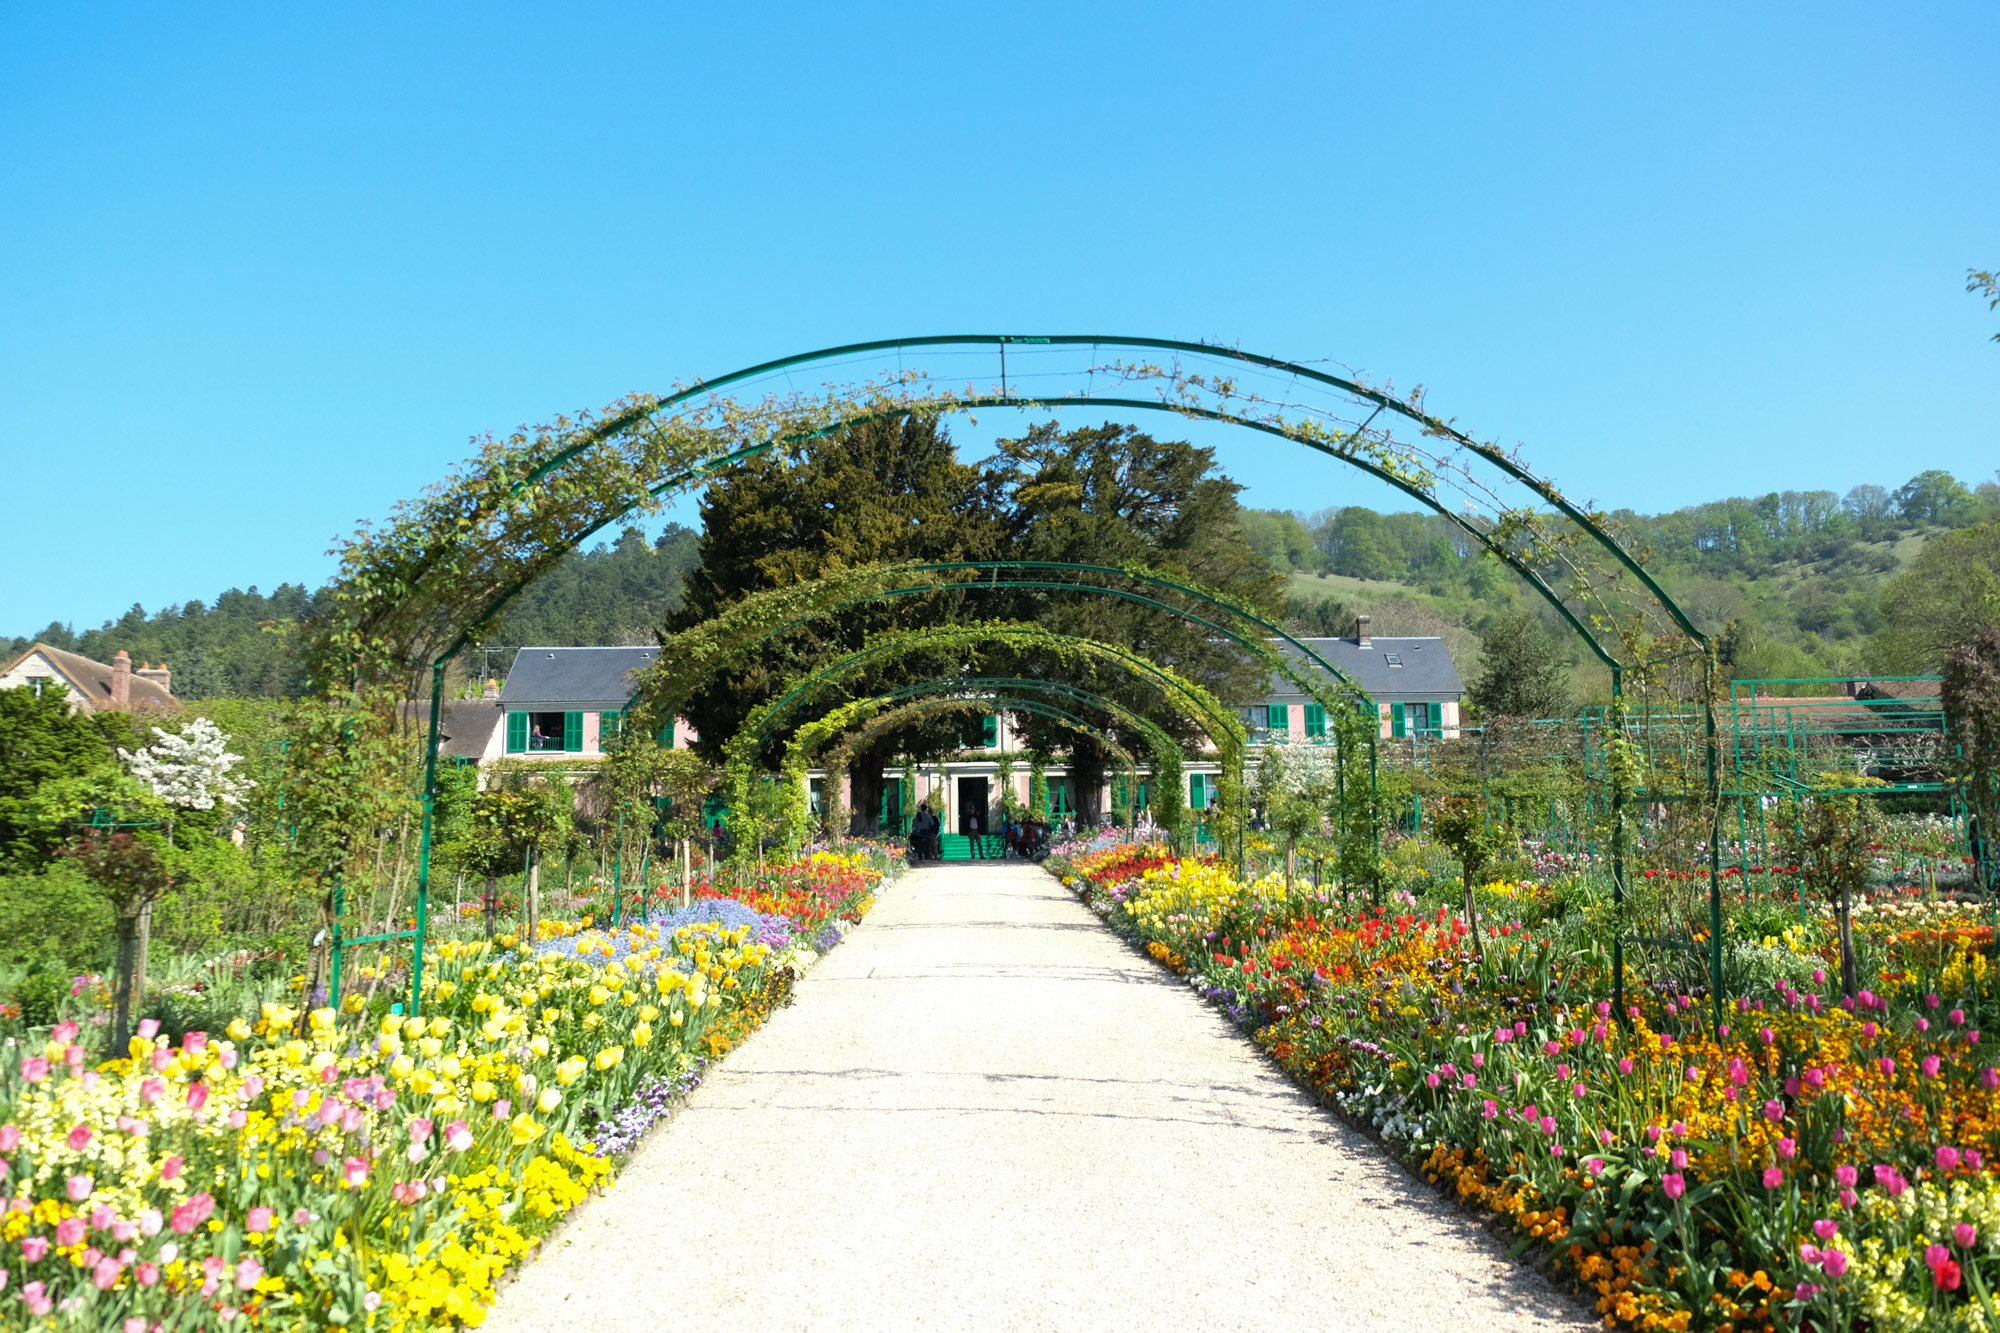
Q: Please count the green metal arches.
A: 5